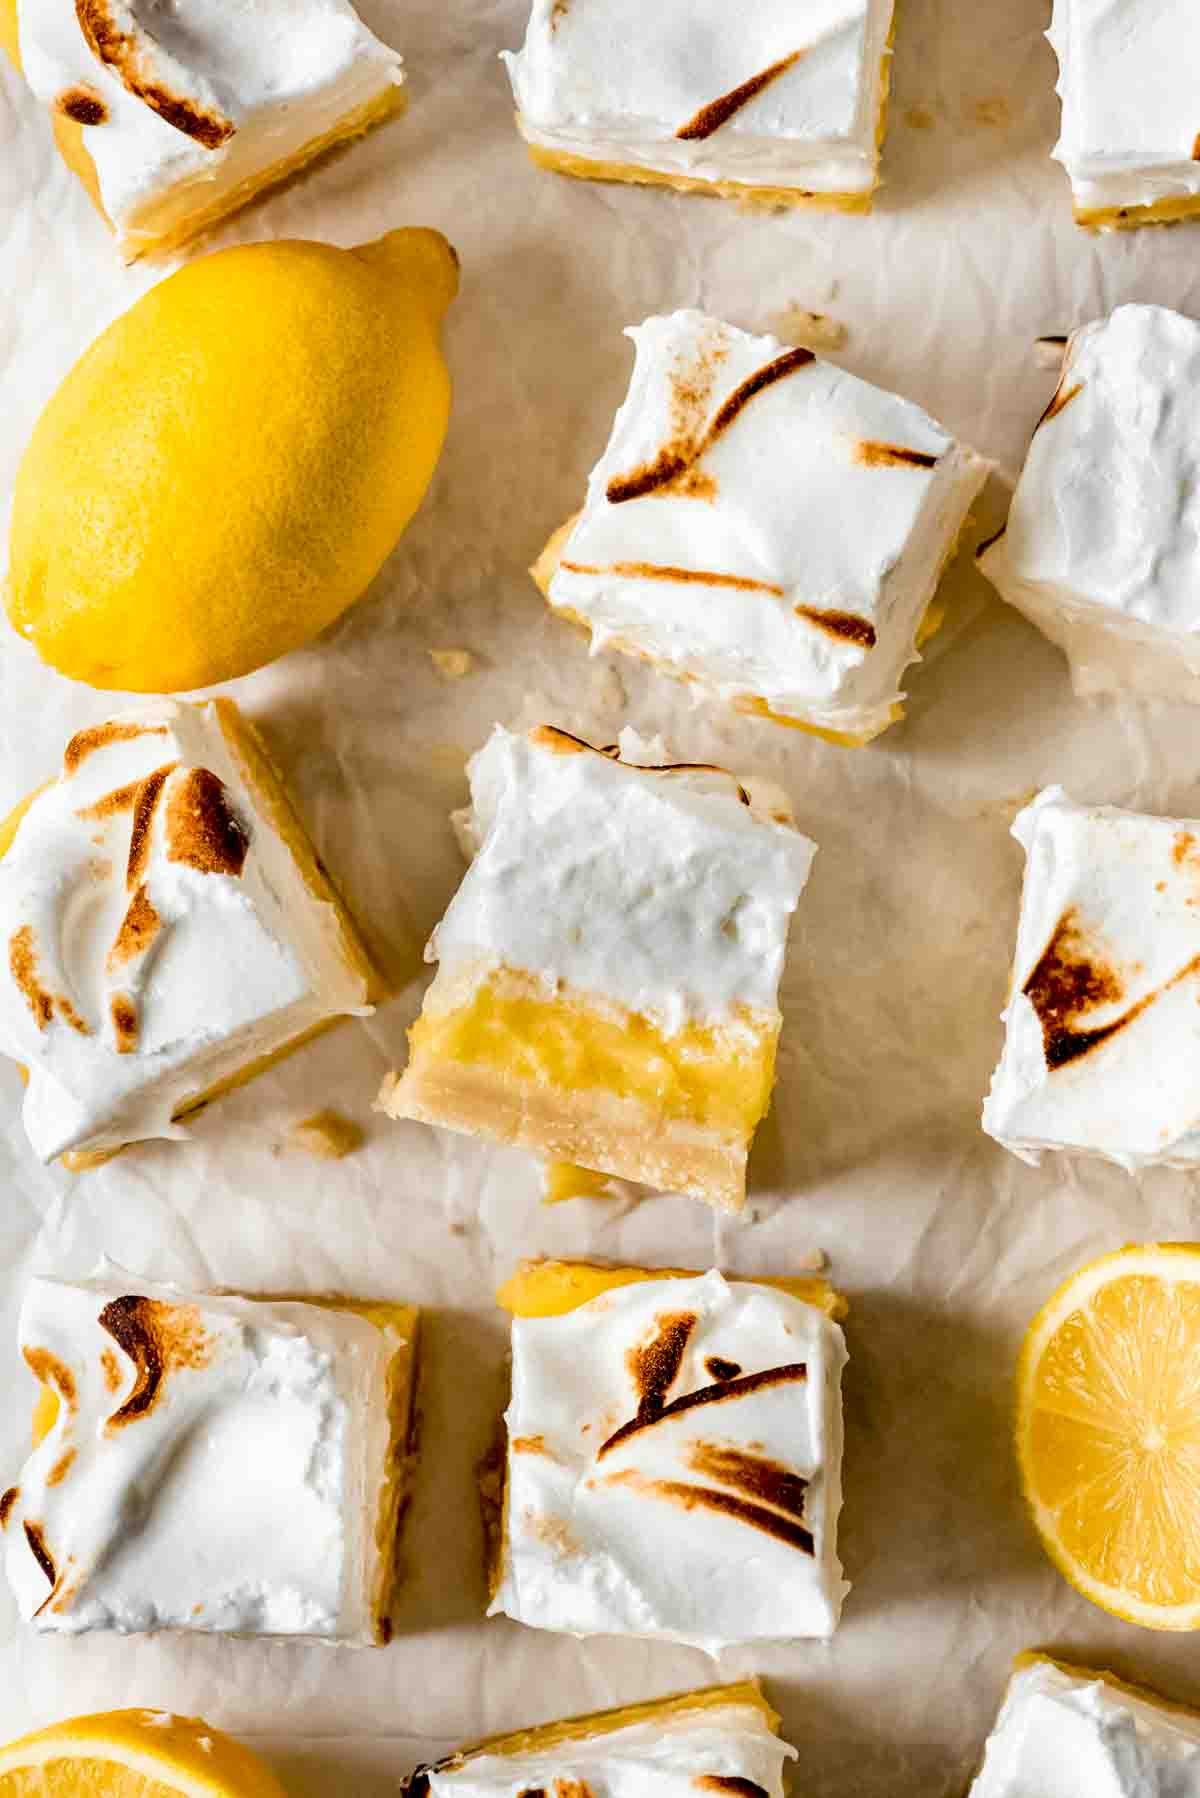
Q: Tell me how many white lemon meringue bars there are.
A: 12